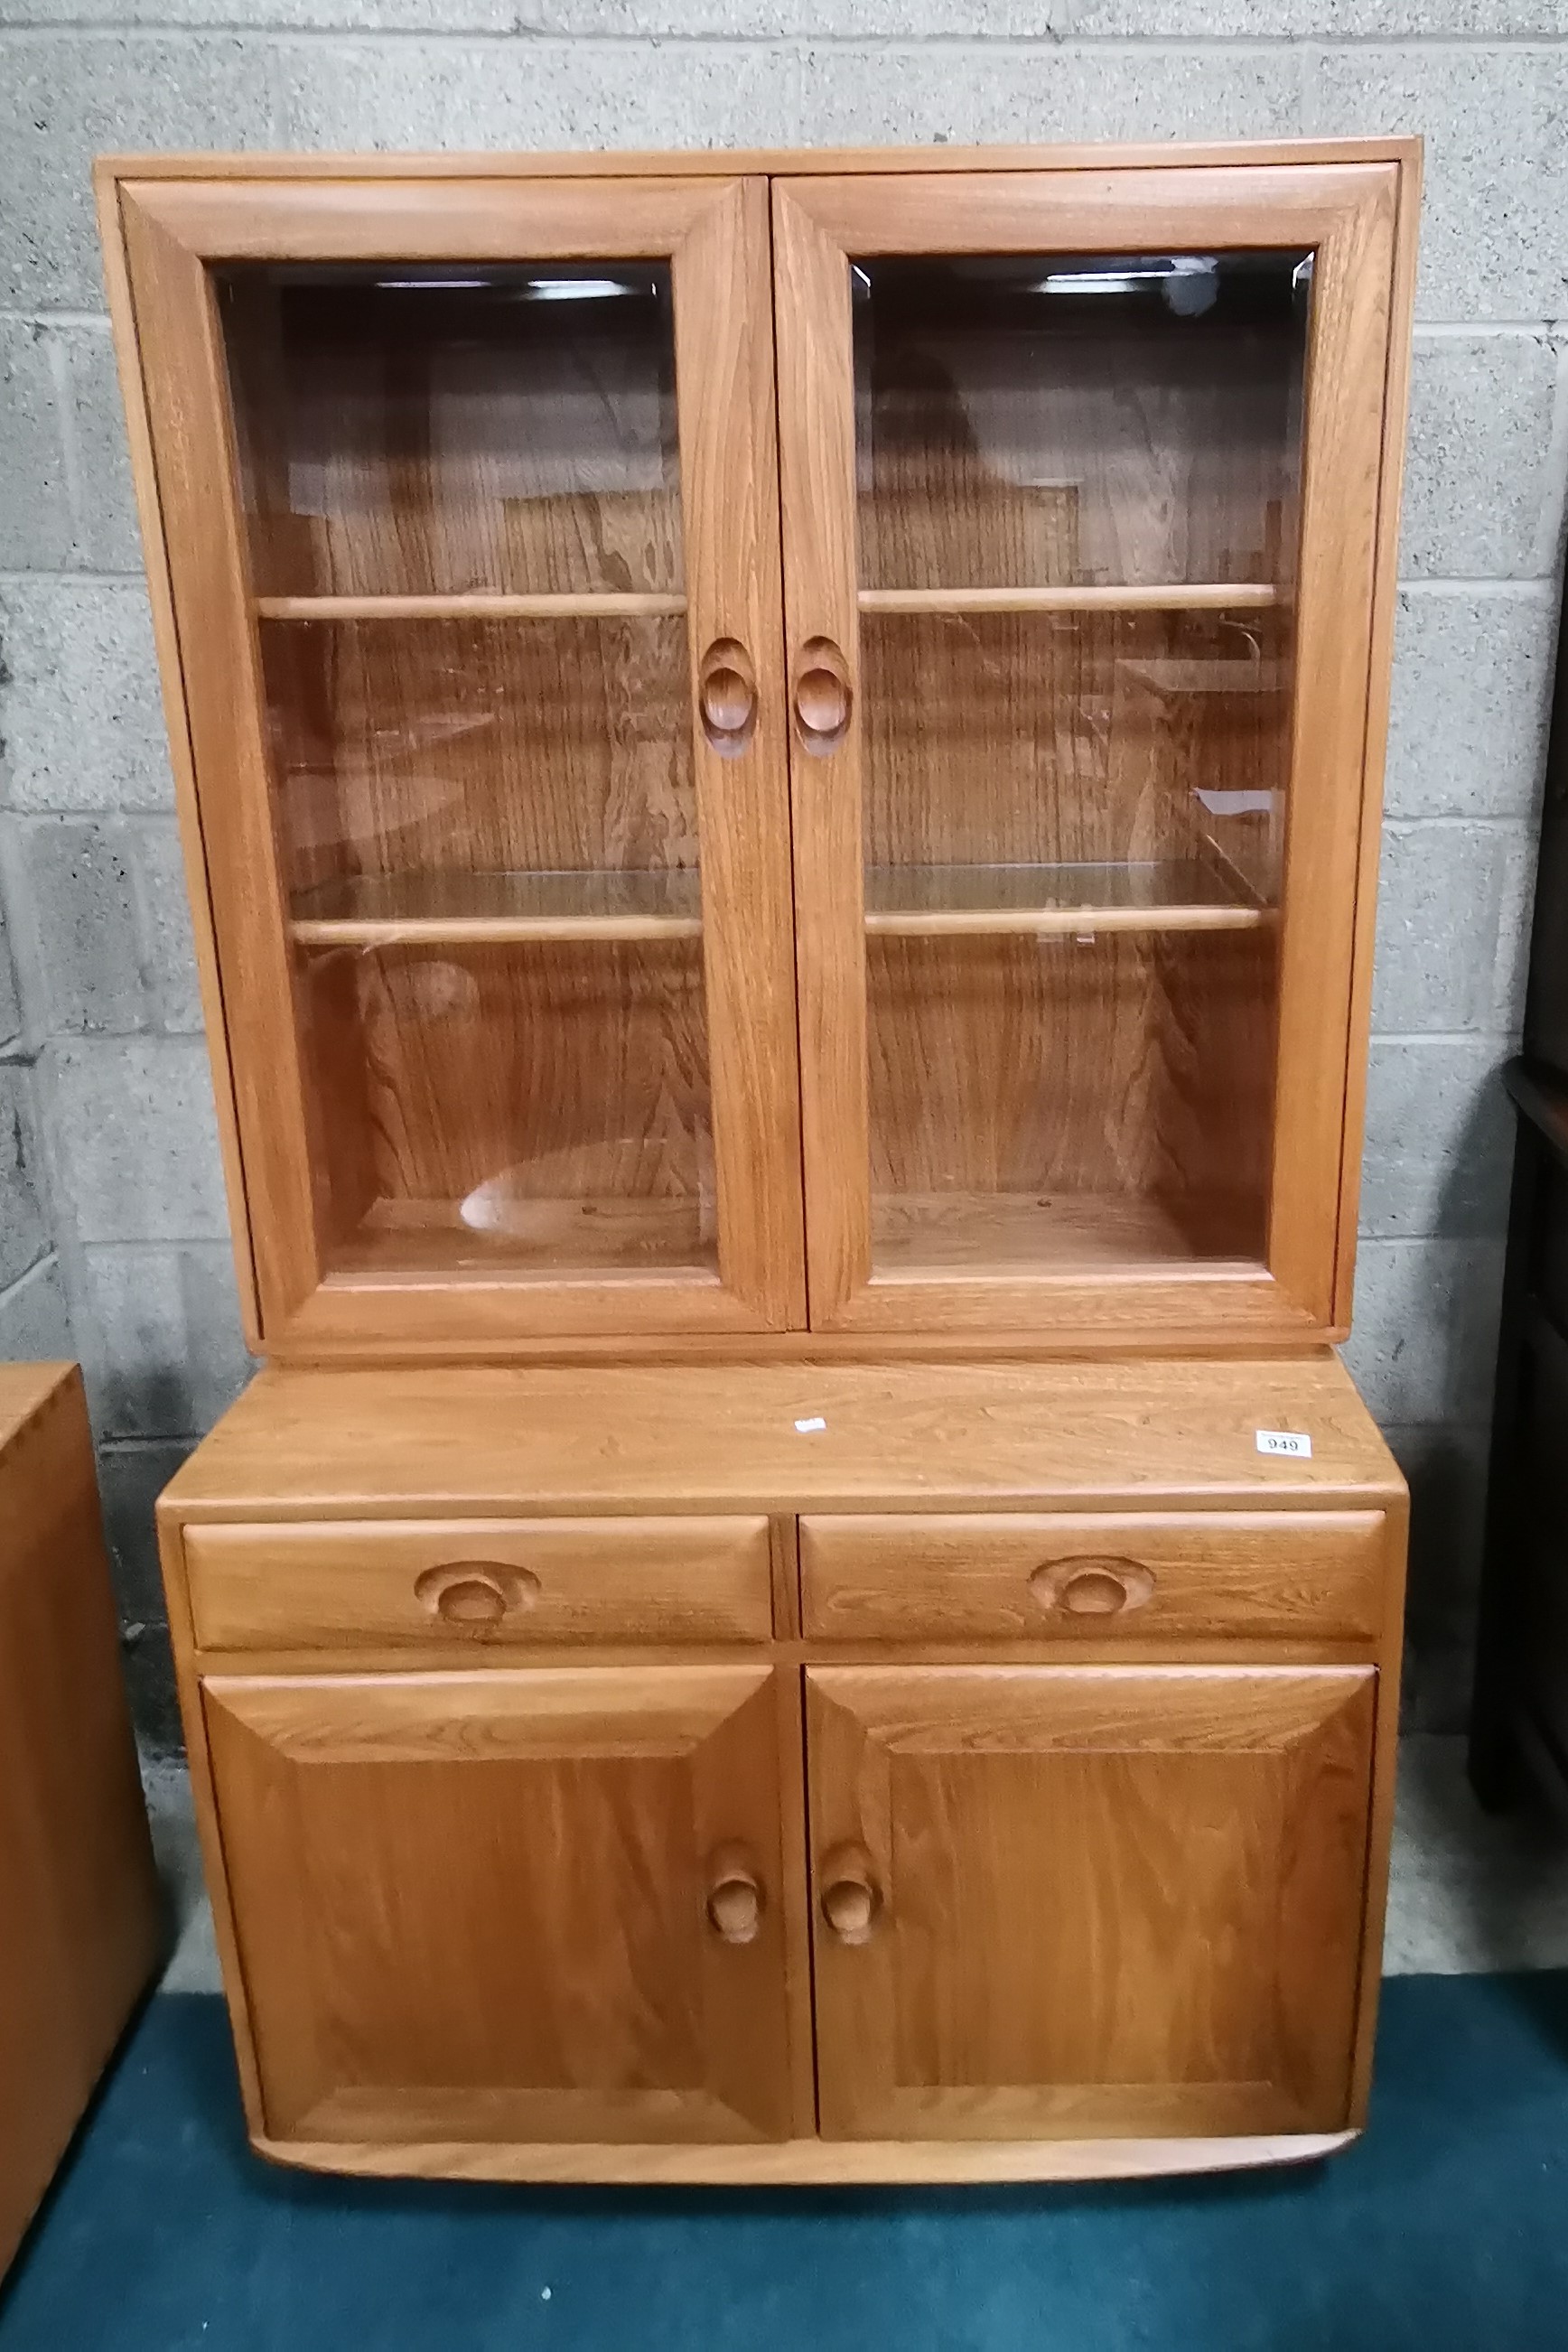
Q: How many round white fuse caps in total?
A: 0